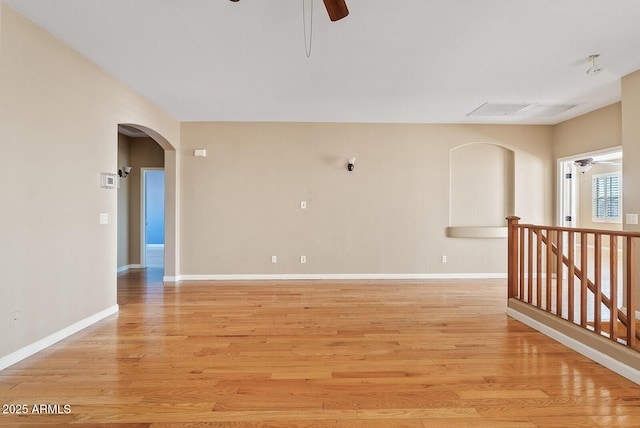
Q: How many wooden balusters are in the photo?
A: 10